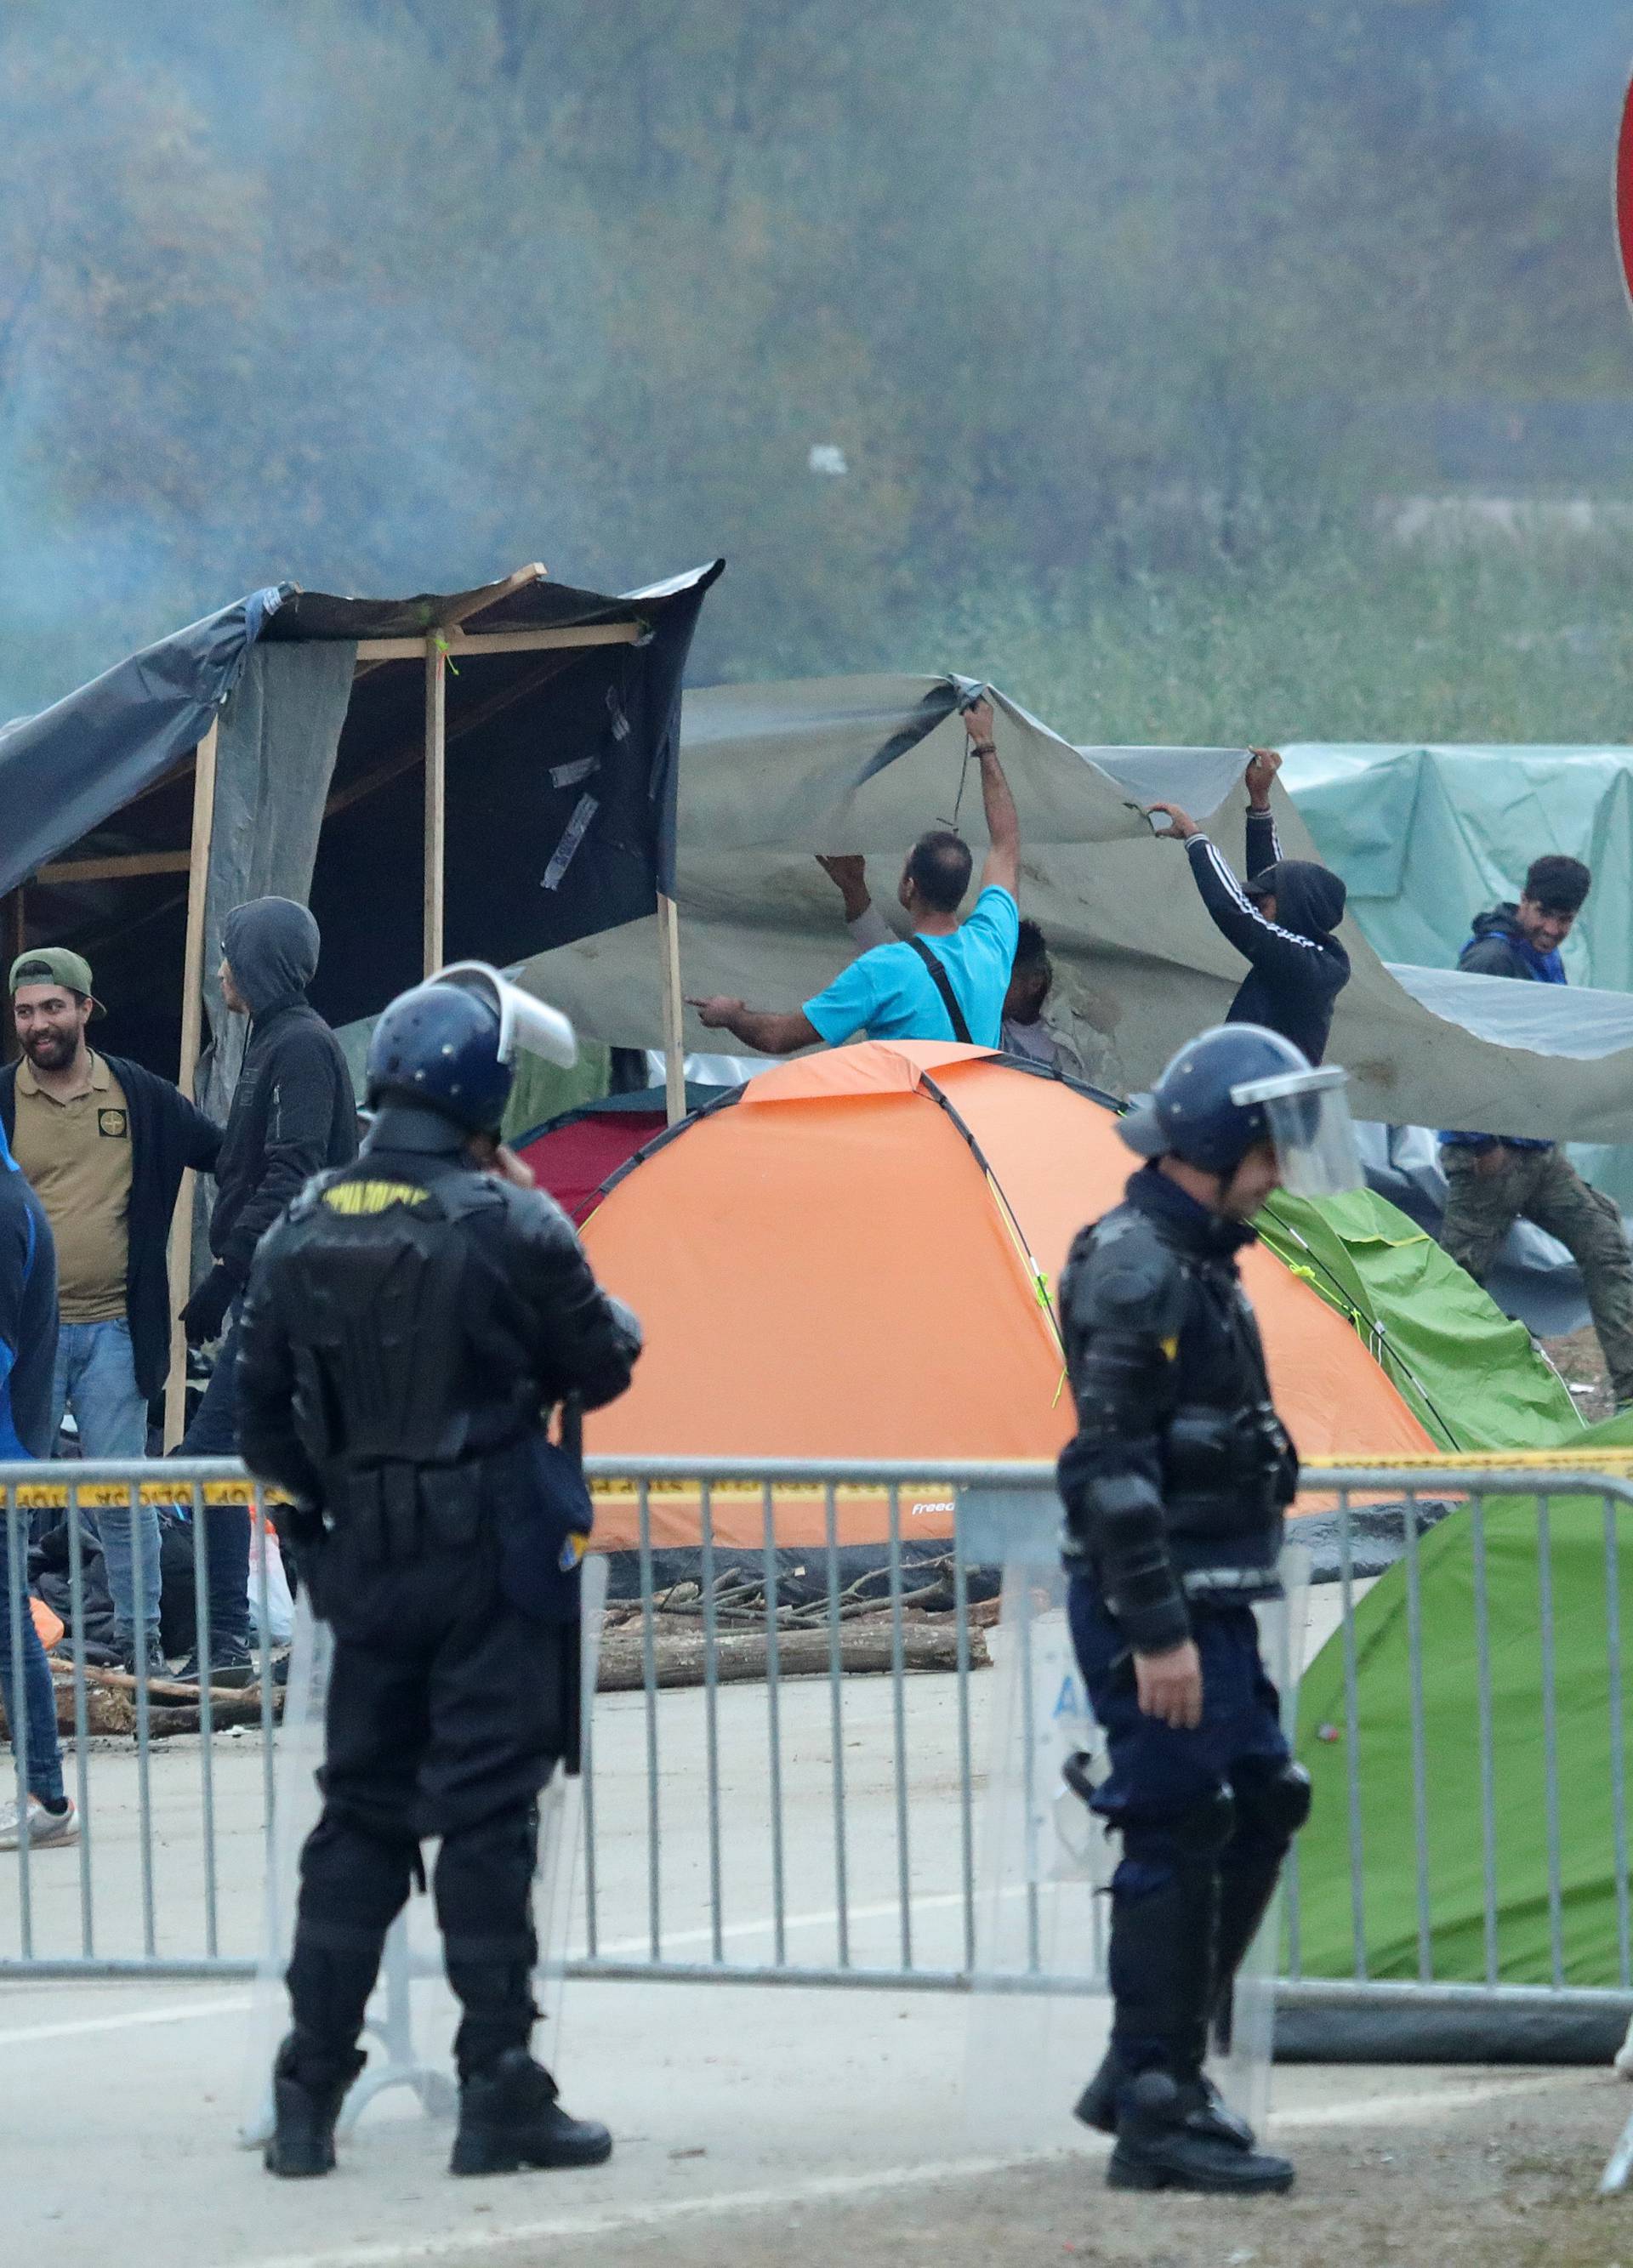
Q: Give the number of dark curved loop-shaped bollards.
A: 0